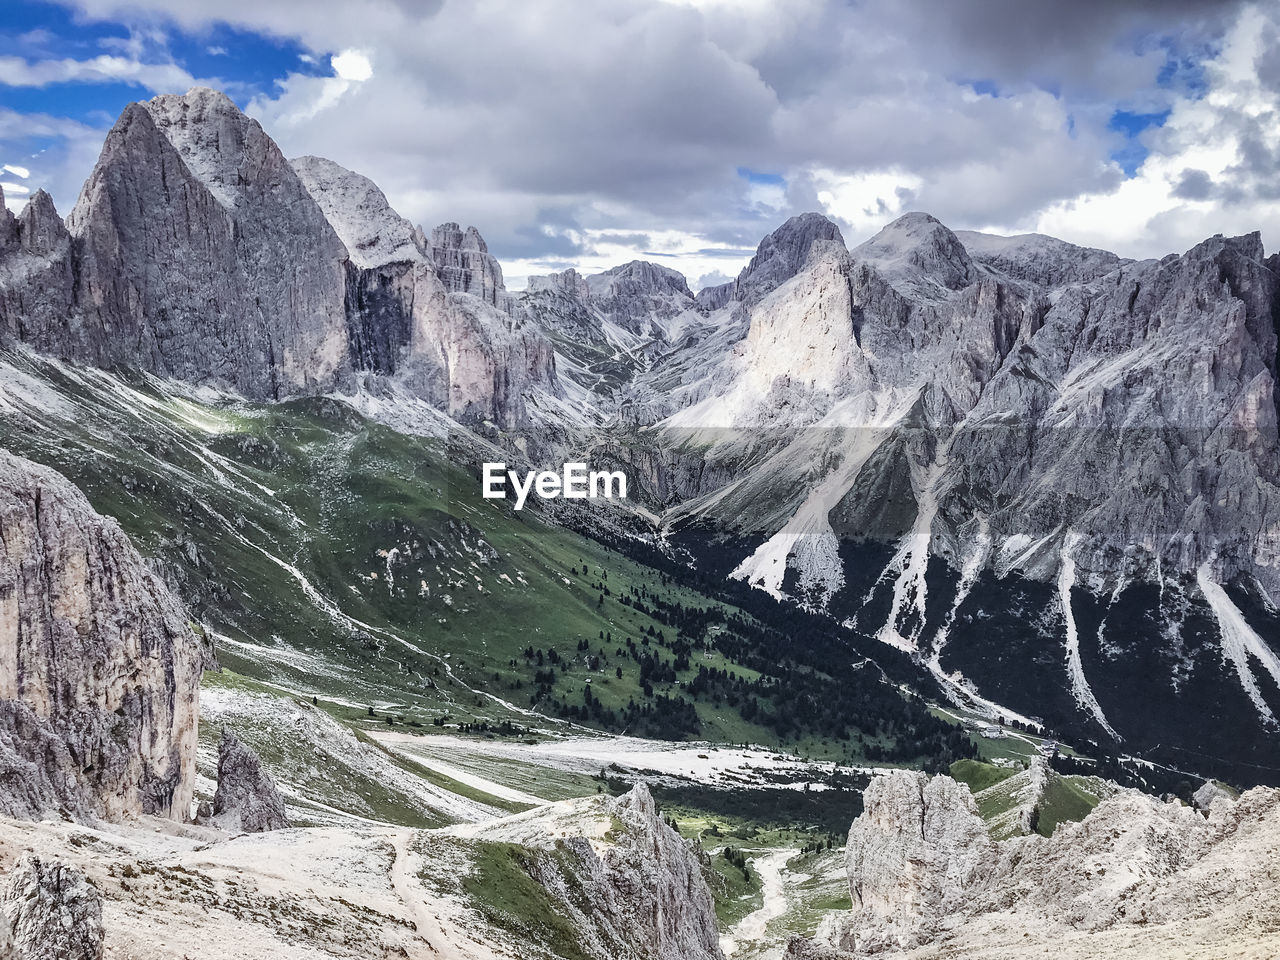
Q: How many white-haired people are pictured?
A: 0